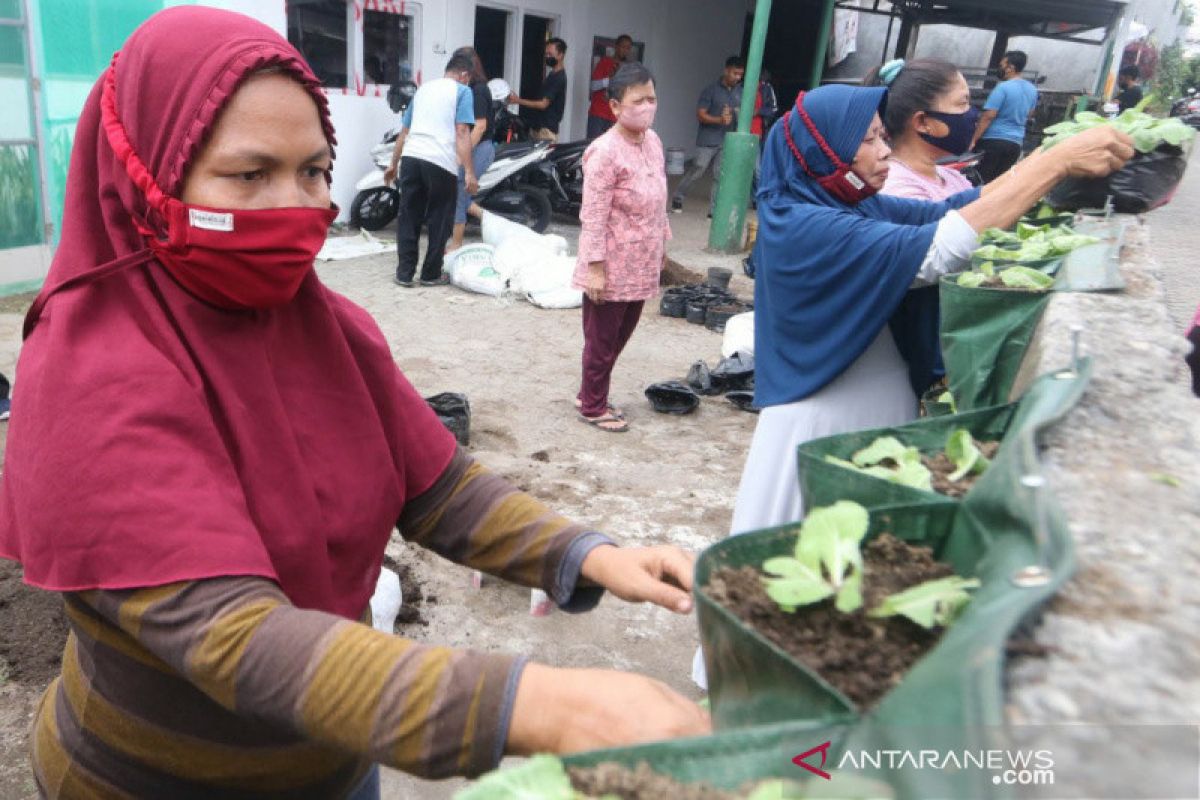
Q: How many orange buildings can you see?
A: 0